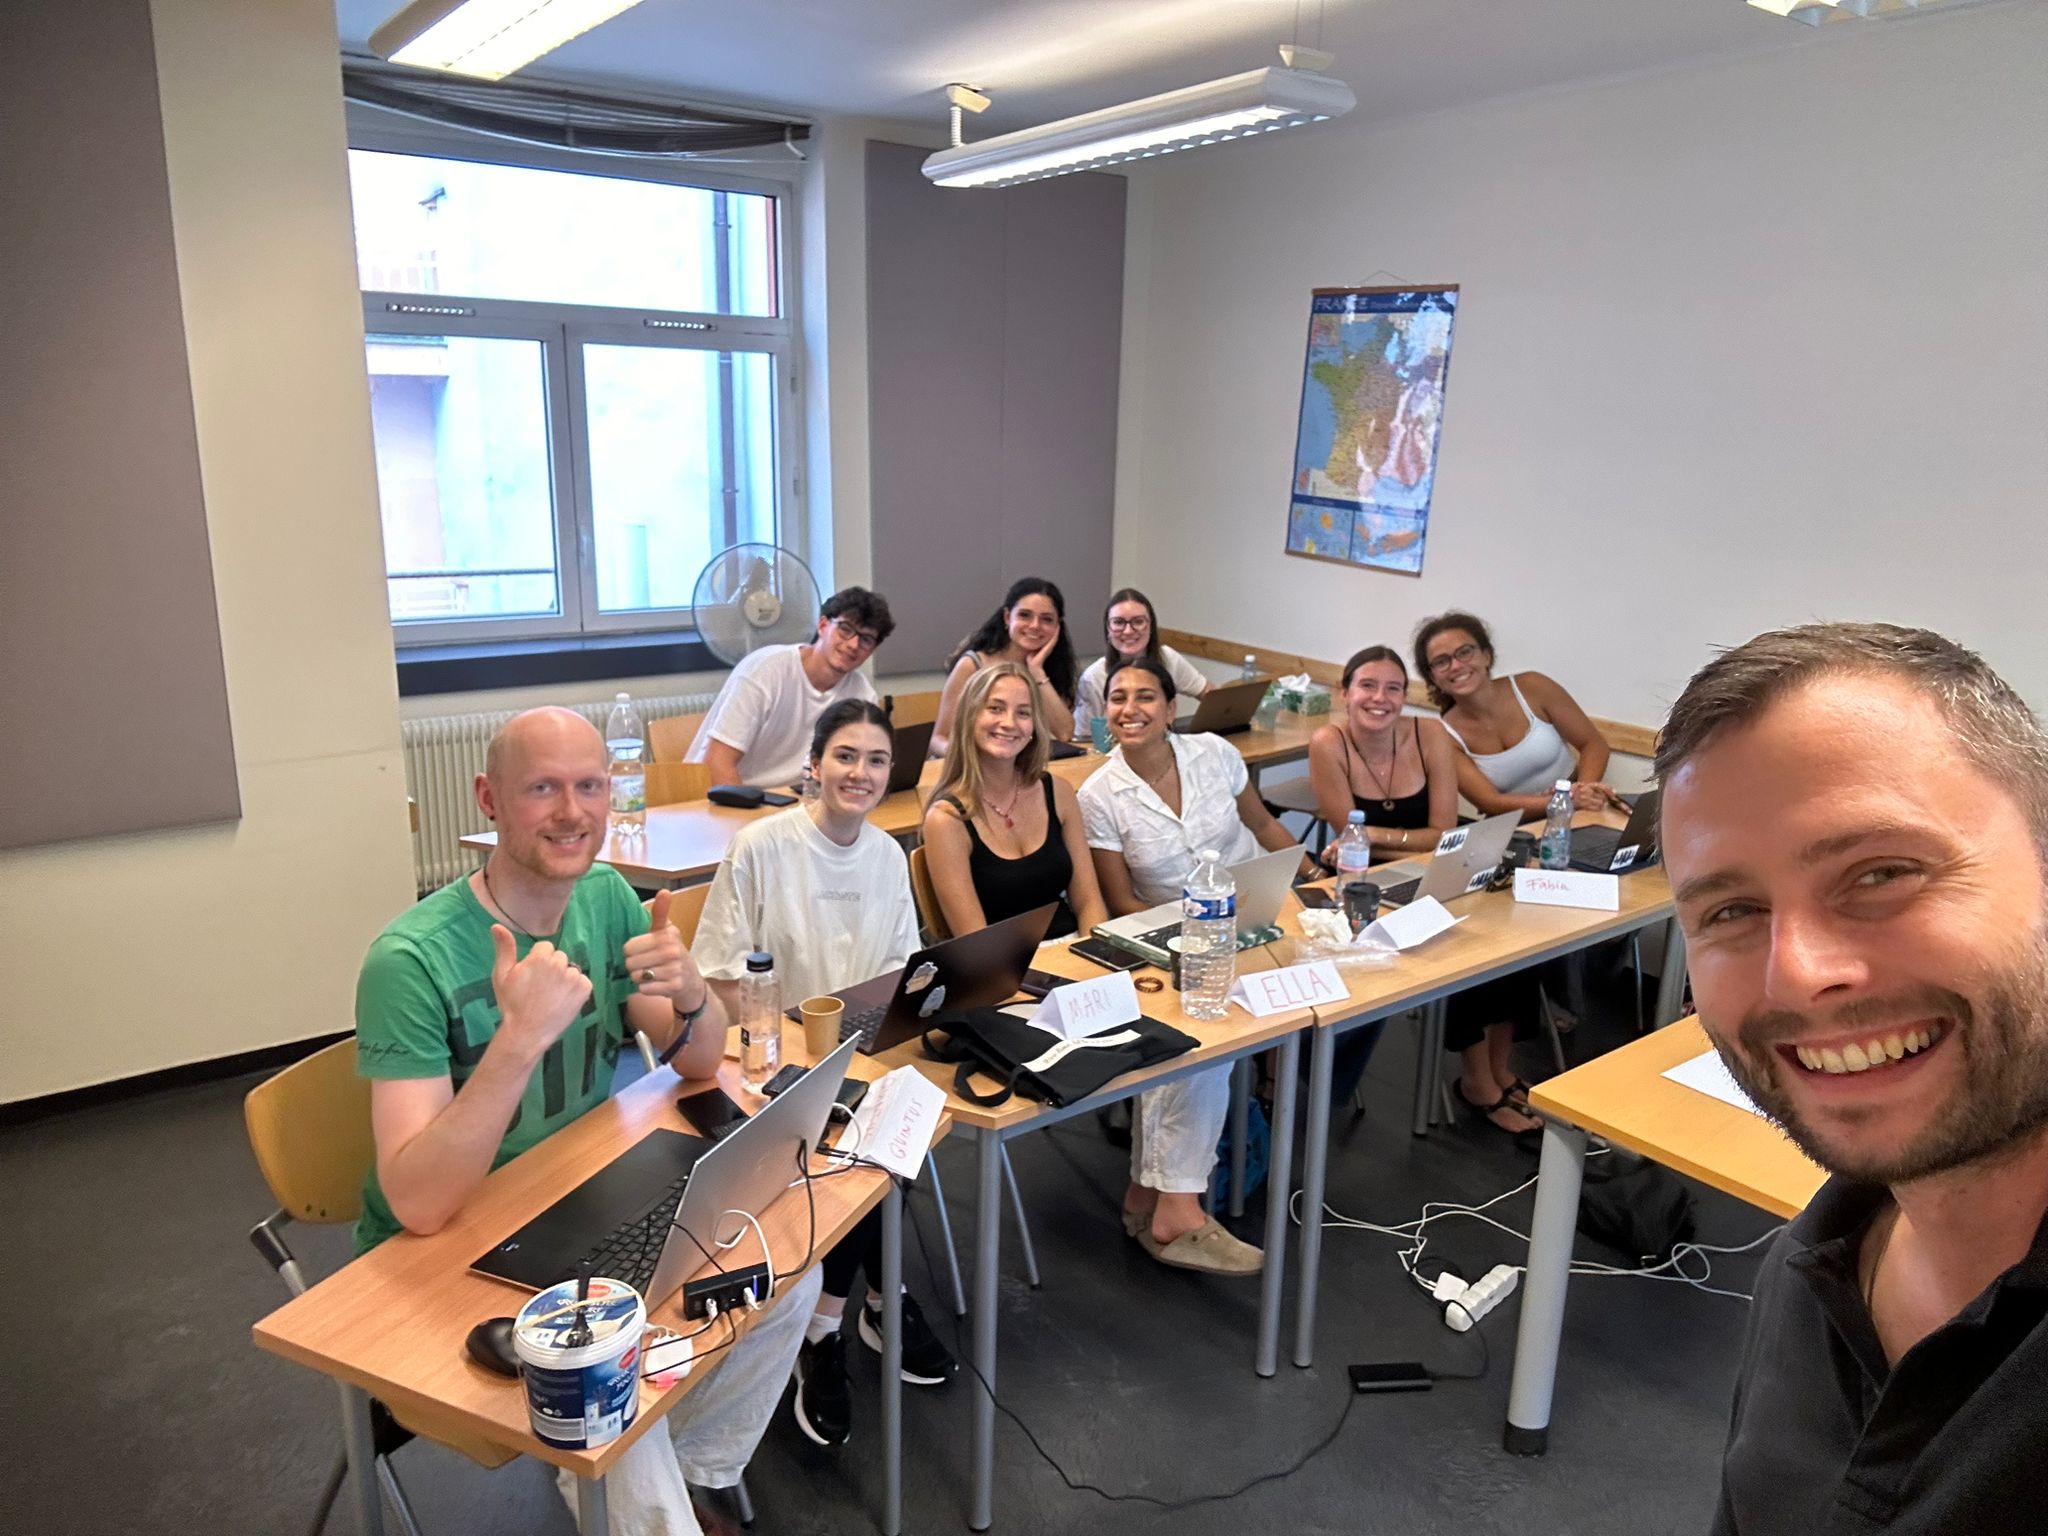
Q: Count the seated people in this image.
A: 9